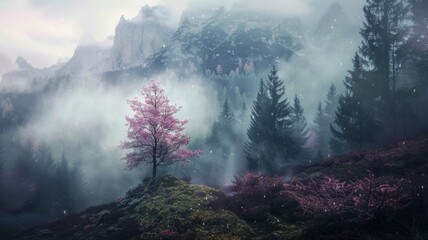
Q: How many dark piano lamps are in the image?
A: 0